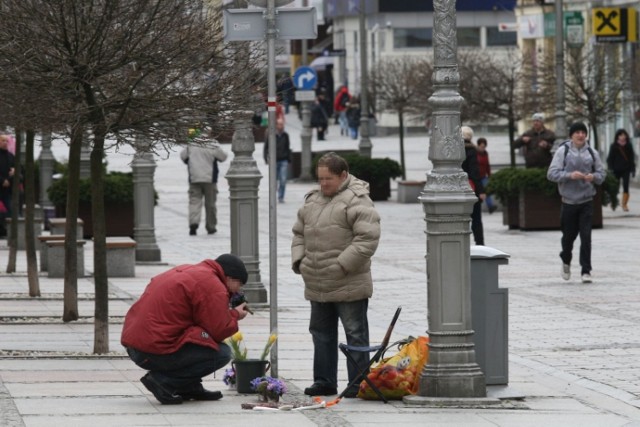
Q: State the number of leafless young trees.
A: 7